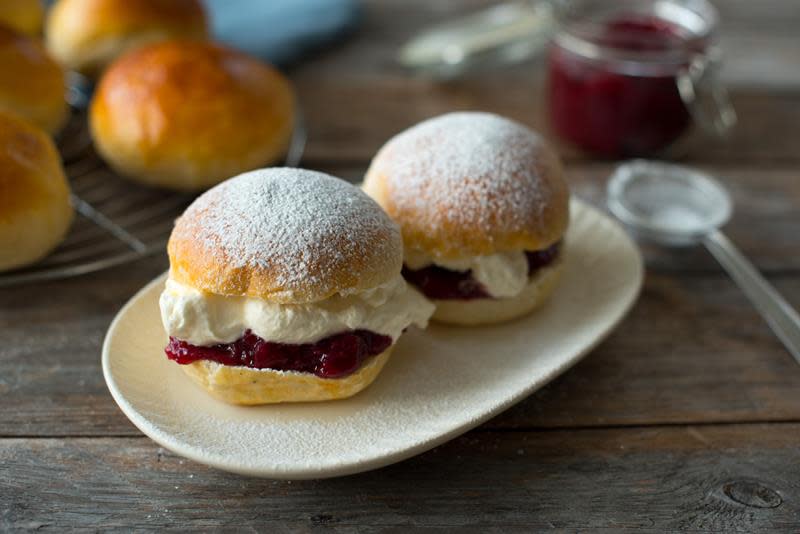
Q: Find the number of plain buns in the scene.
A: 5